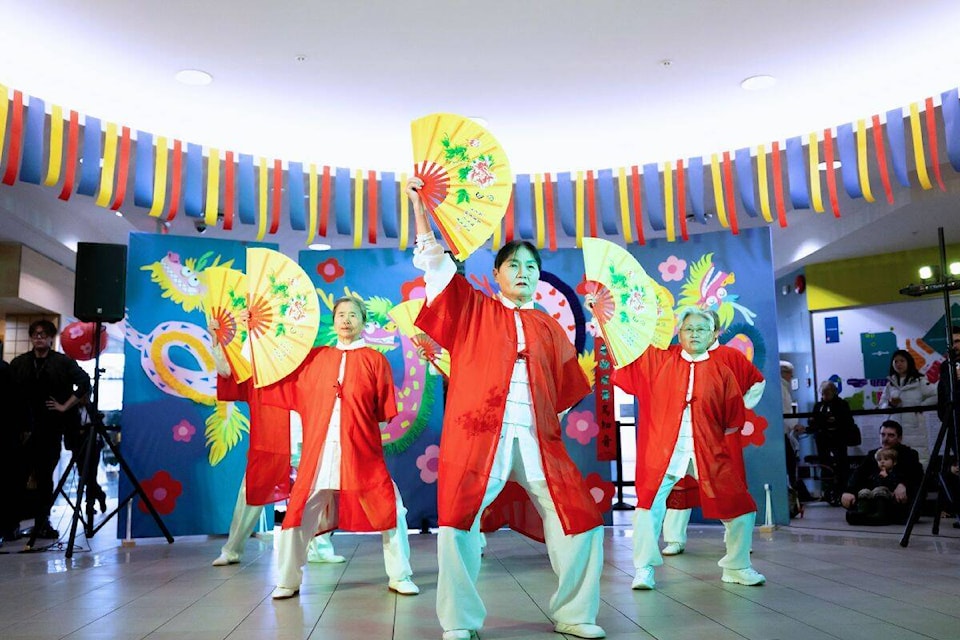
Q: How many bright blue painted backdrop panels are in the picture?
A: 4